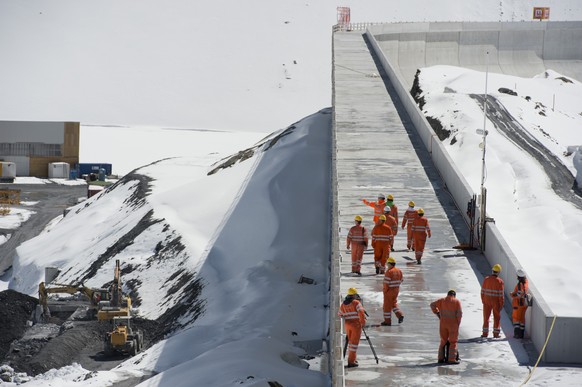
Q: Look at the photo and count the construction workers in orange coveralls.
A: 12